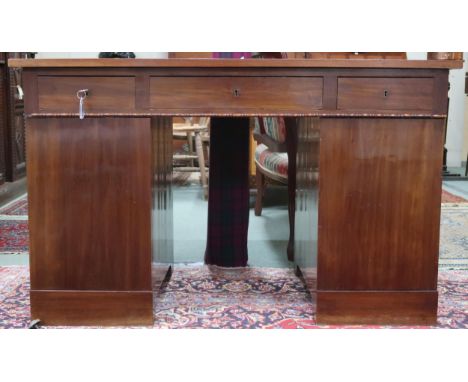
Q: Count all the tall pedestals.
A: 2